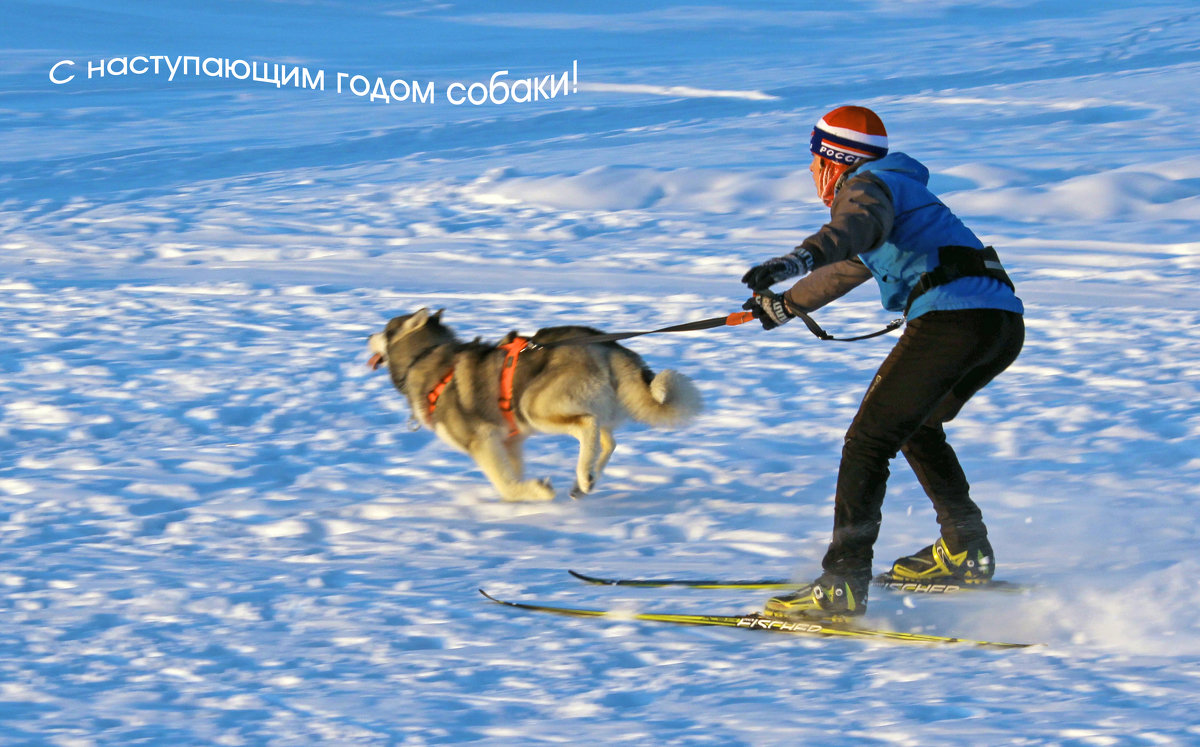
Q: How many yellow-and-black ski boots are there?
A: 2